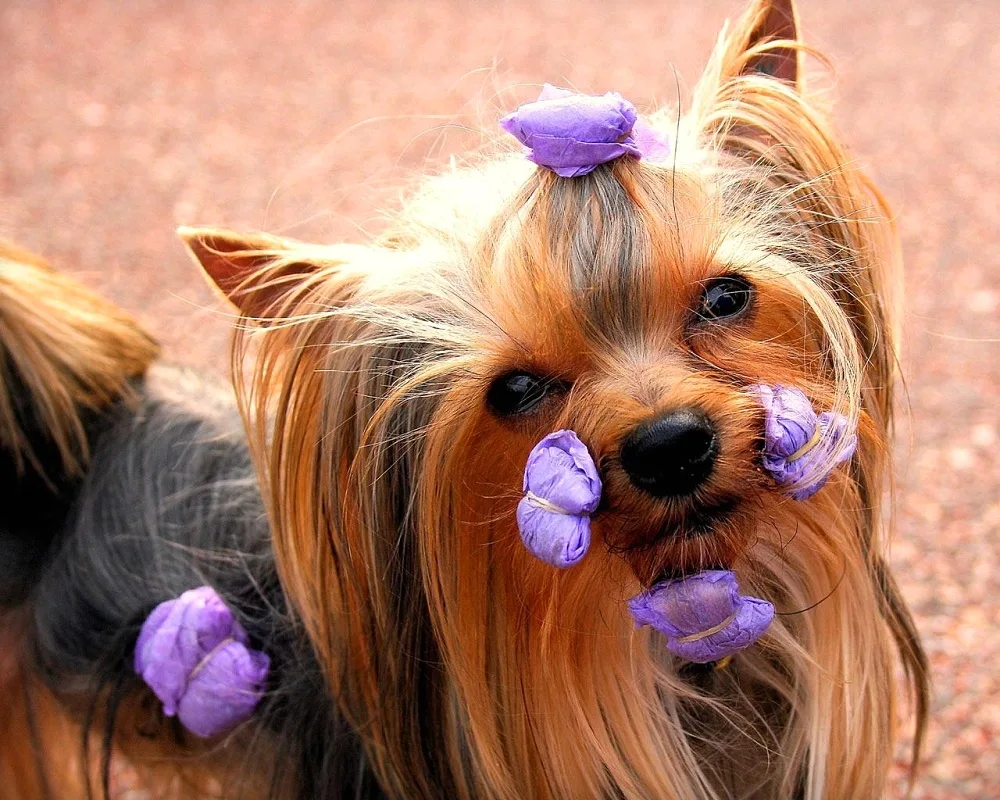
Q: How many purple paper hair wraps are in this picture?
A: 5